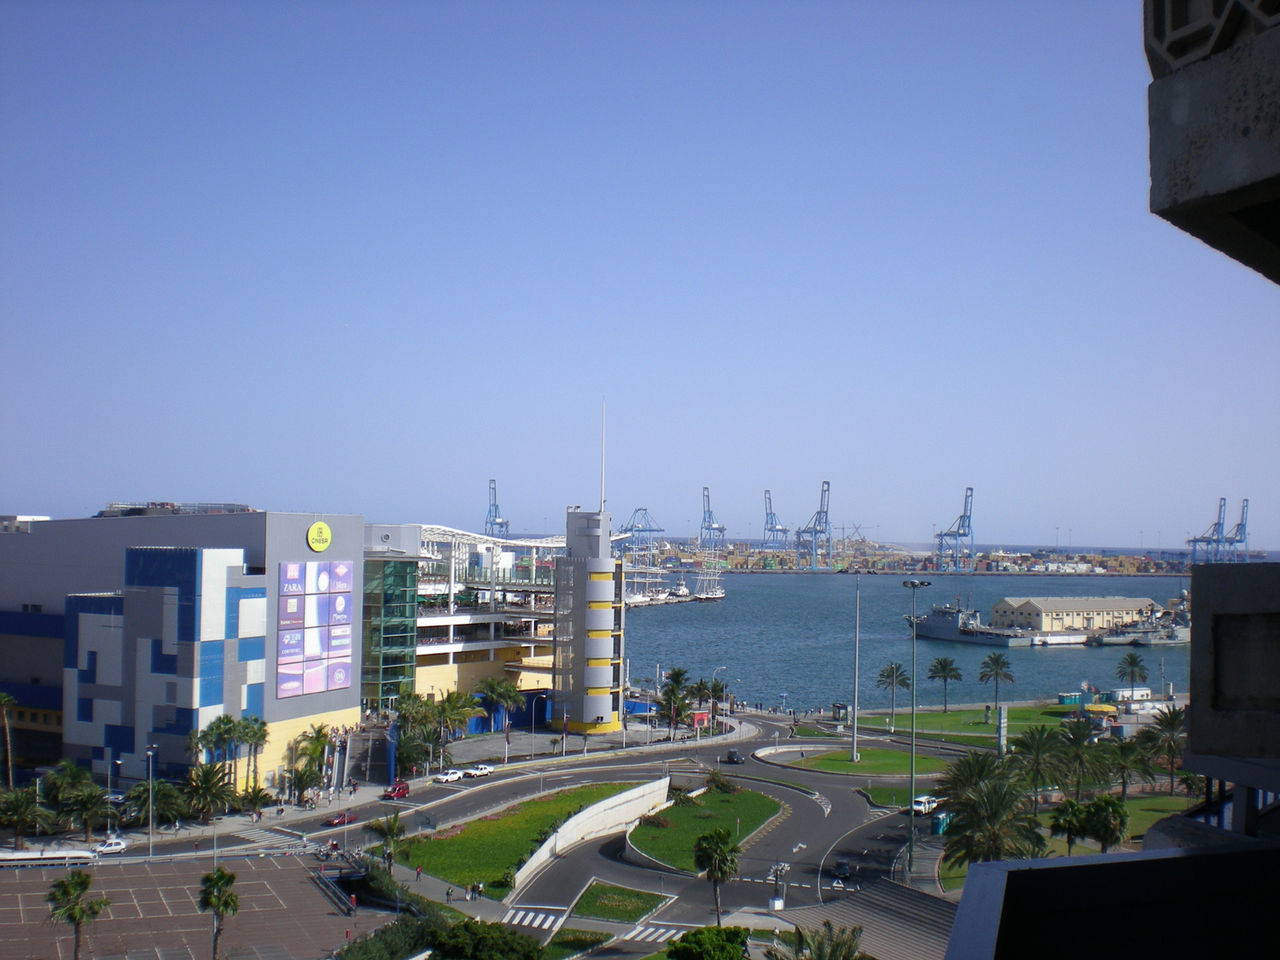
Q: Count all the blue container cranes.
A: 8